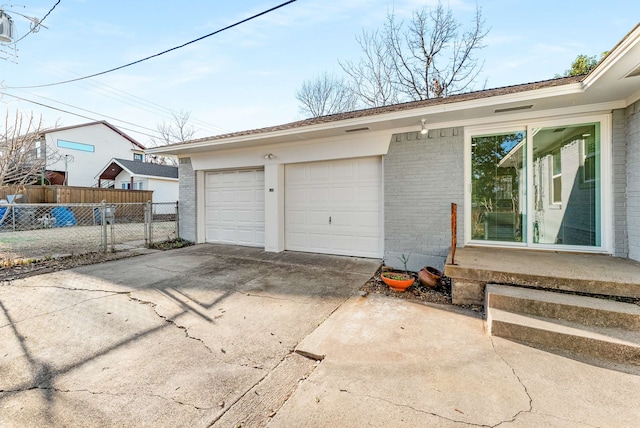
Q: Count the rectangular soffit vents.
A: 3